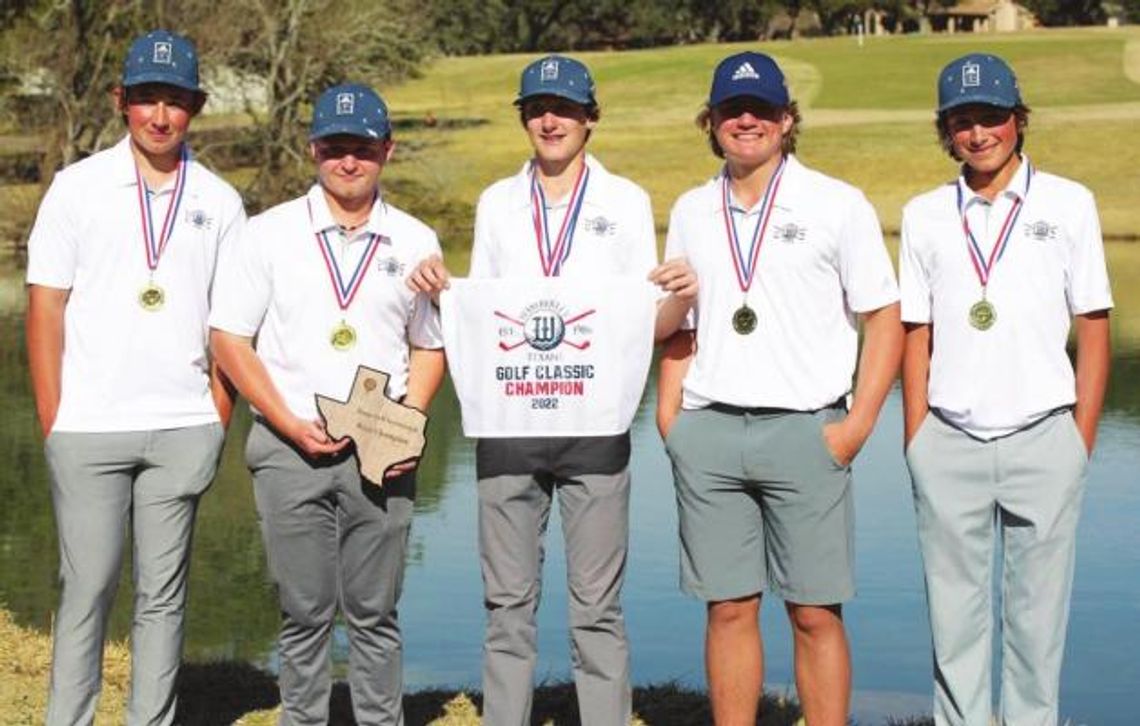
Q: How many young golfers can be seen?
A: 5